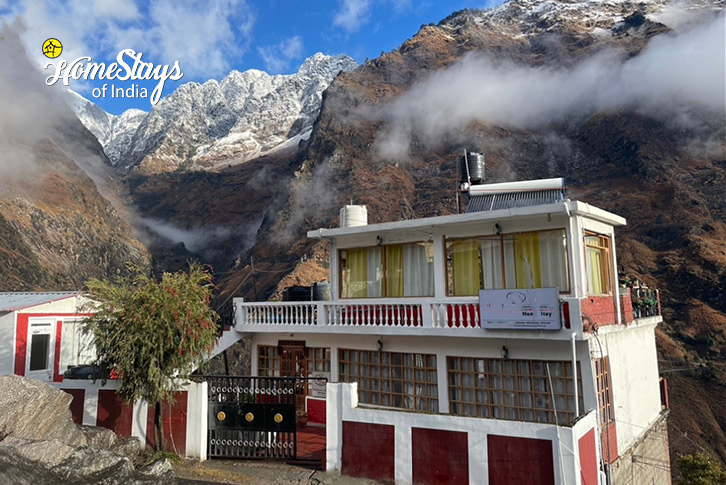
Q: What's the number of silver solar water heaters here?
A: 1